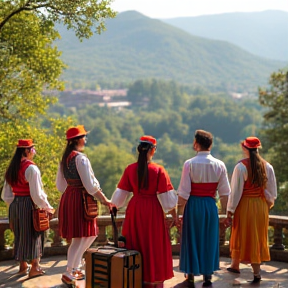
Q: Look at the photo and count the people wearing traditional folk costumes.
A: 5